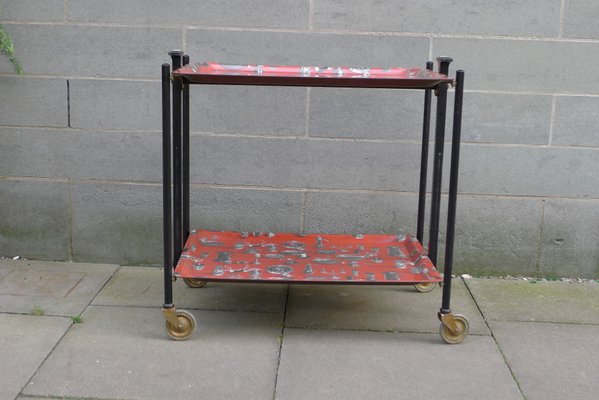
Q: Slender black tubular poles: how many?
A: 6